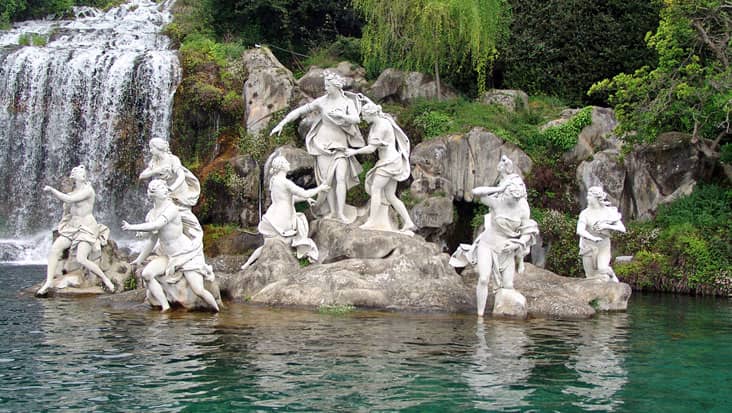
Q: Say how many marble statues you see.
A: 9